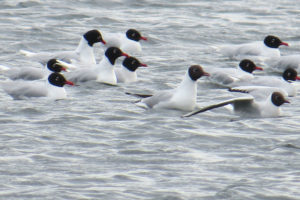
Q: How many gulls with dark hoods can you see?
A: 11